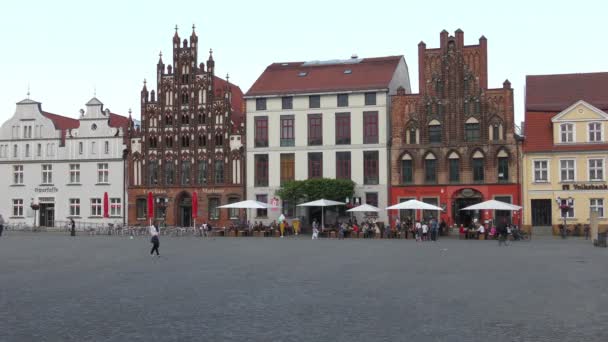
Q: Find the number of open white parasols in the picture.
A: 5